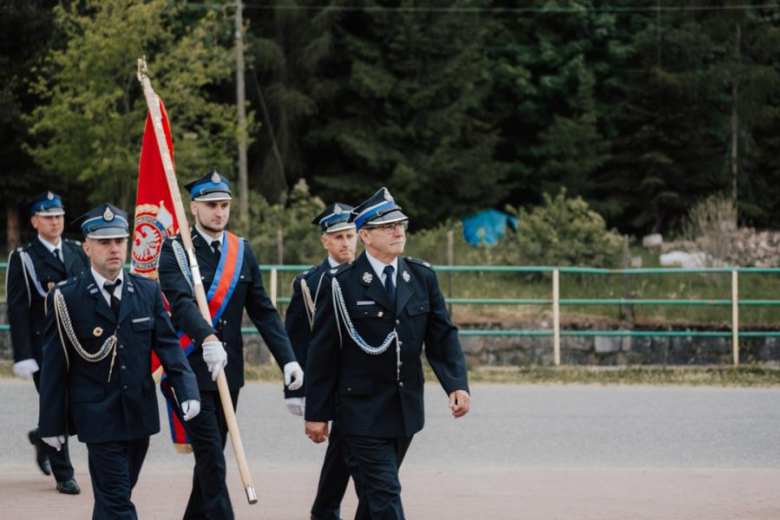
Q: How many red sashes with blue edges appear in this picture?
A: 1